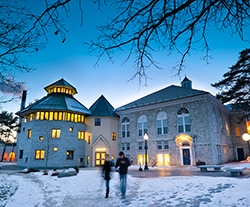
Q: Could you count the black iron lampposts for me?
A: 2